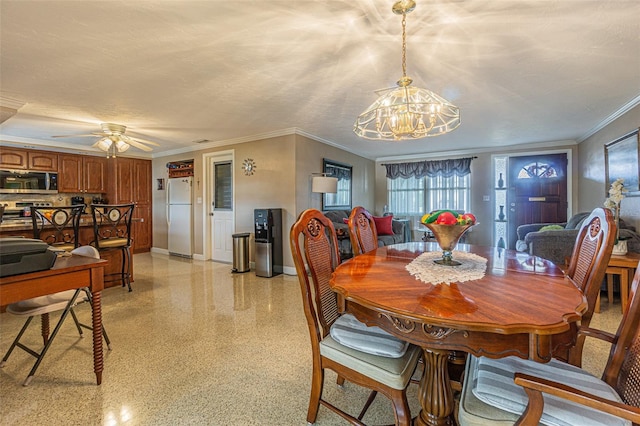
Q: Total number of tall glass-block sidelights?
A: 1